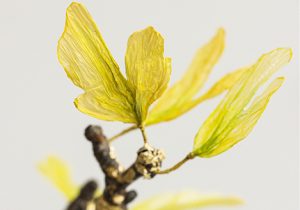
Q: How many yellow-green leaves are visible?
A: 5